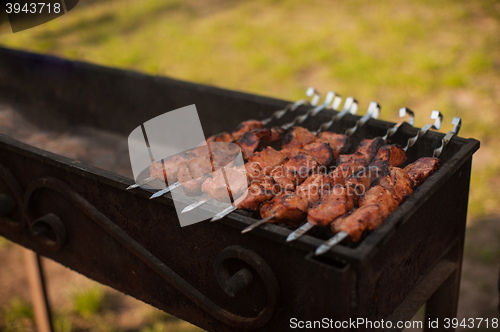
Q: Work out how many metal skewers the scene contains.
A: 7